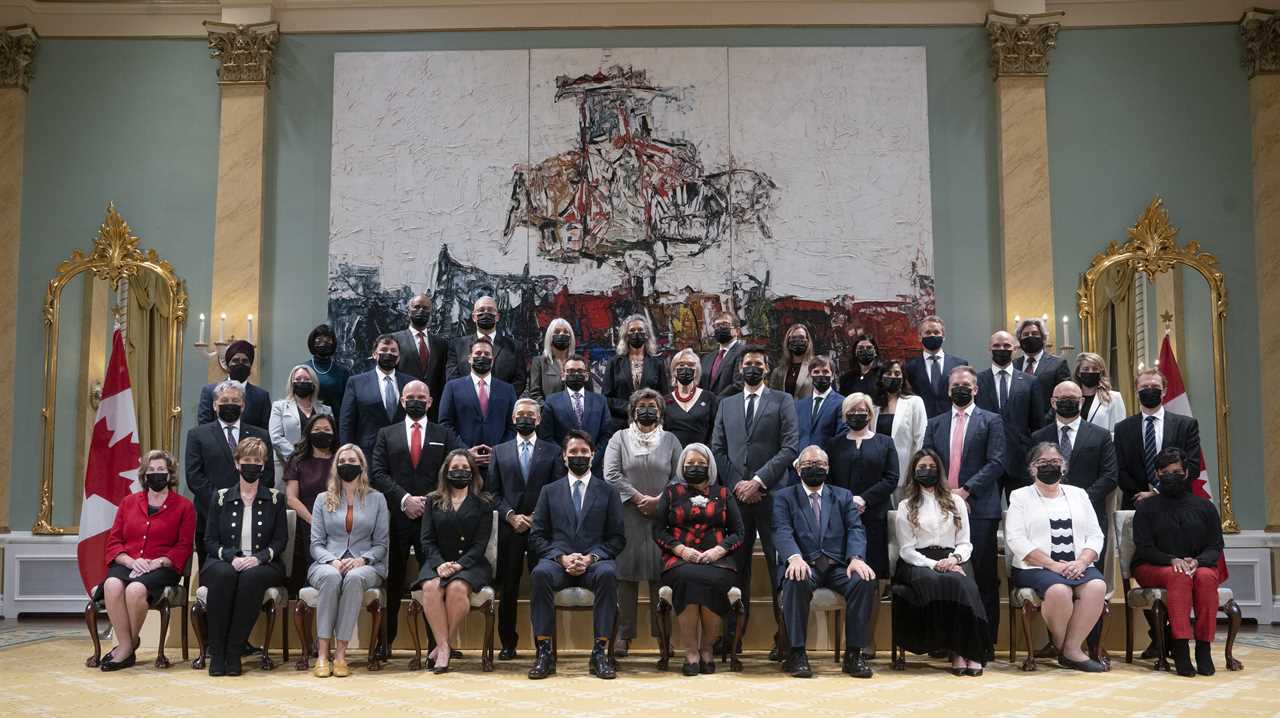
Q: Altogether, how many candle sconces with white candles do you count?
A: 2